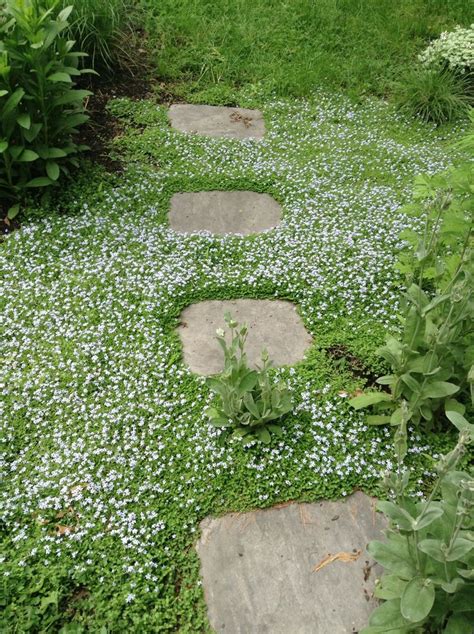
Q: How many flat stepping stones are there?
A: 4